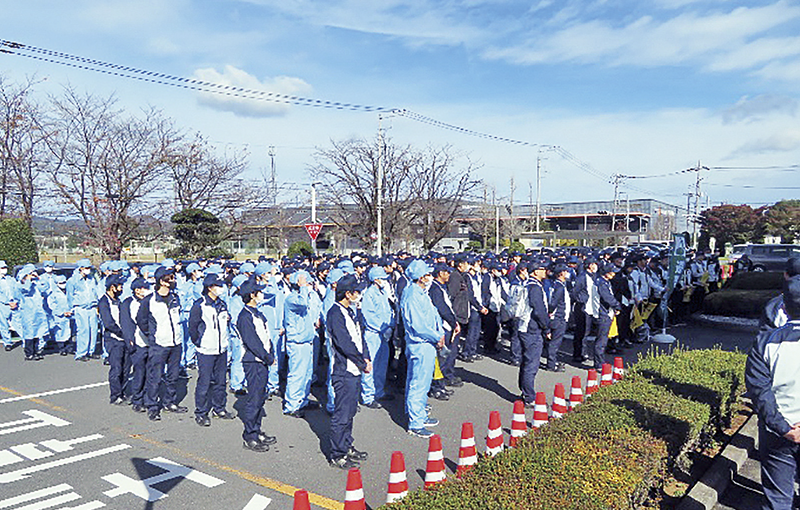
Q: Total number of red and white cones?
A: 13